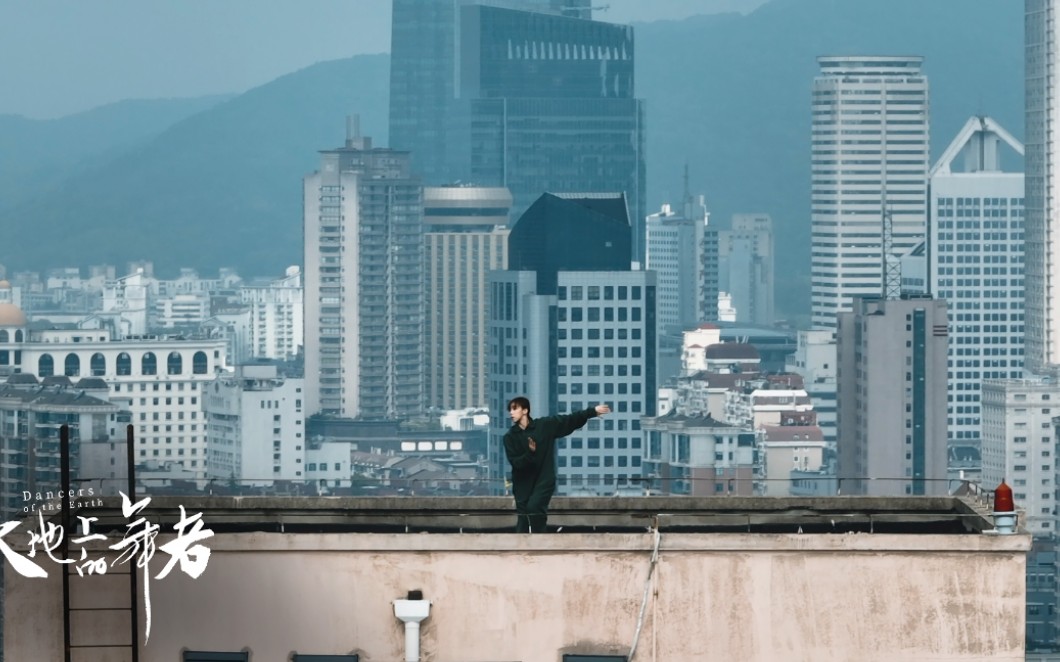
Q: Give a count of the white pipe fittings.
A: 1